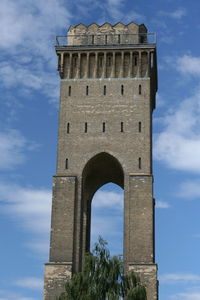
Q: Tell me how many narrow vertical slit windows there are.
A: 12